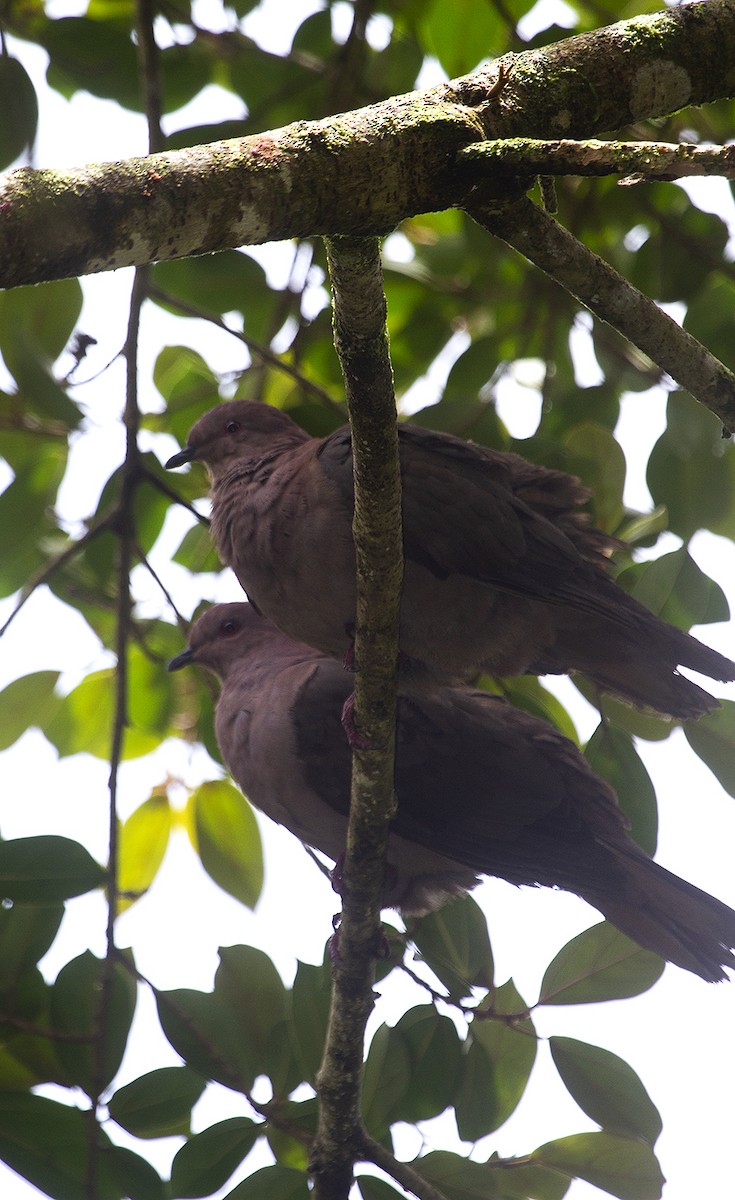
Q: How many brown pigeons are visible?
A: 2